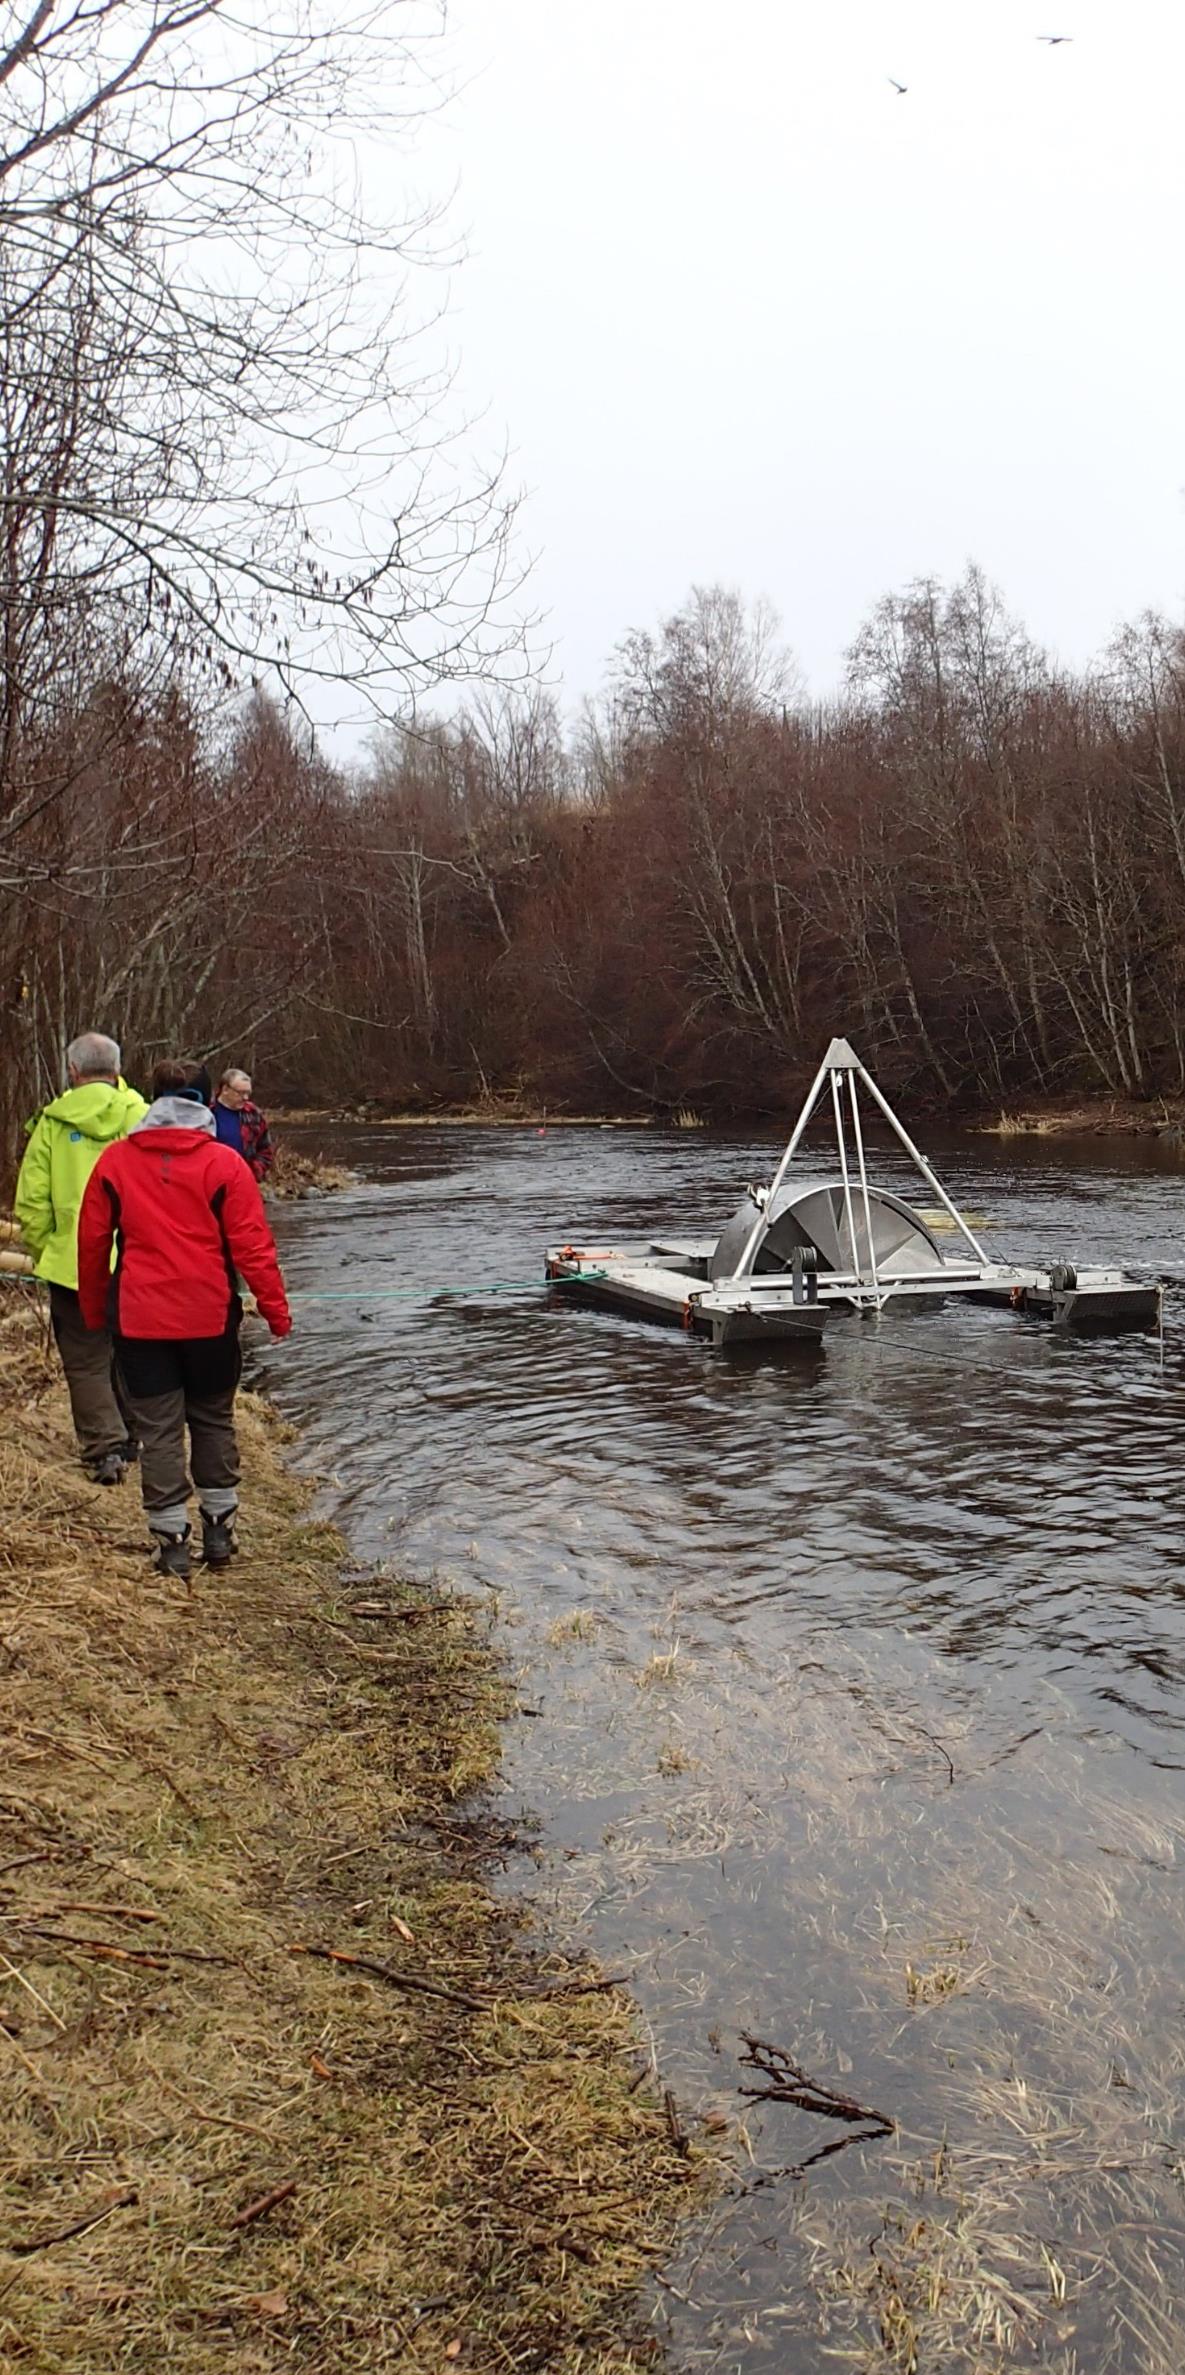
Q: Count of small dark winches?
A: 2